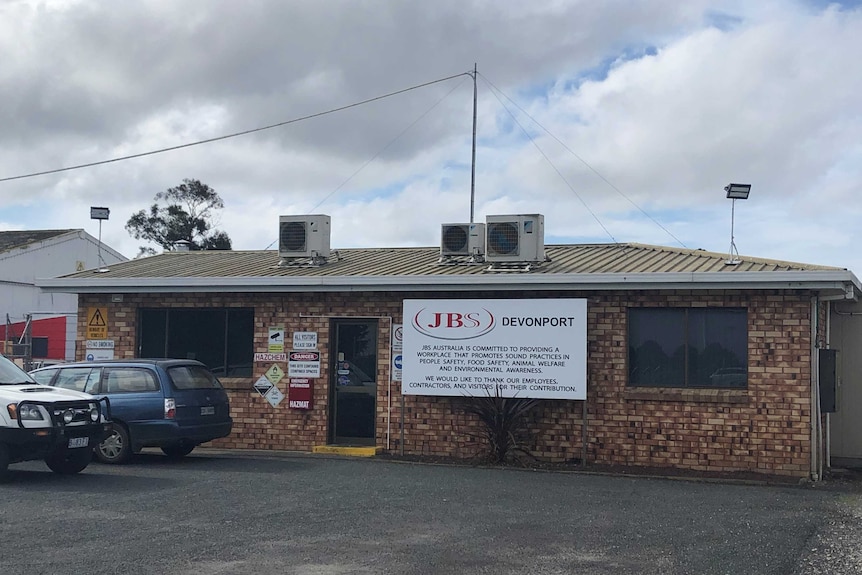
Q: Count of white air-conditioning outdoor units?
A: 3